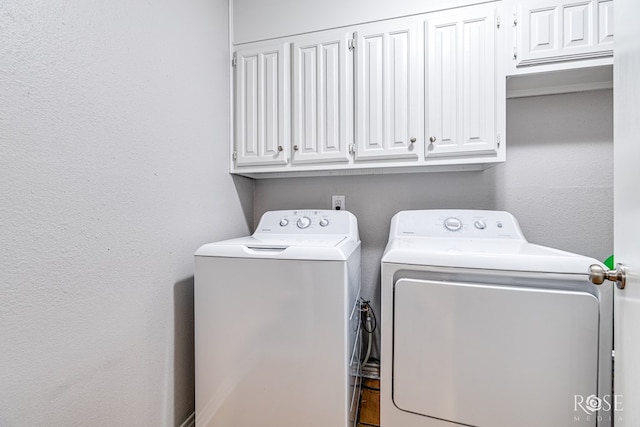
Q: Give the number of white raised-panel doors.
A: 5